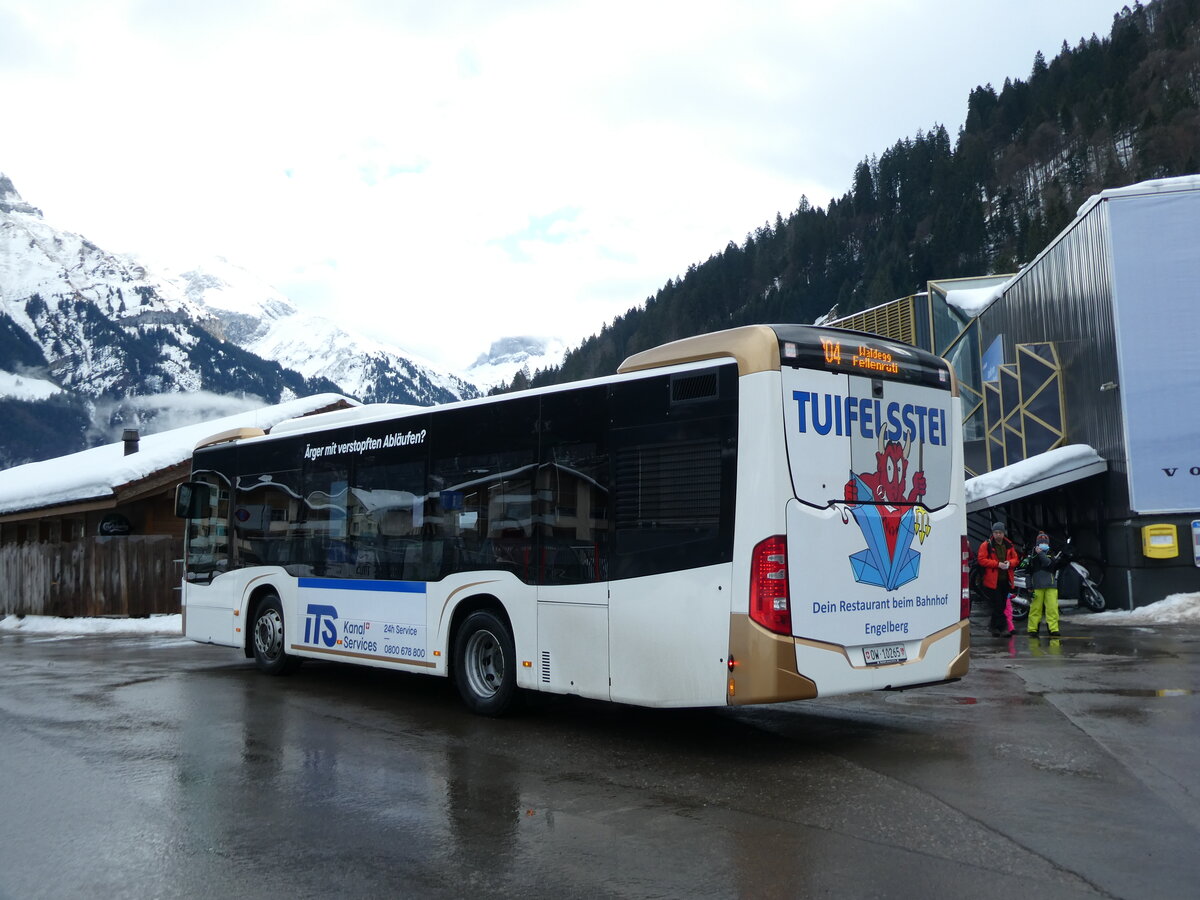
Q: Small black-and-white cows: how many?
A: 0